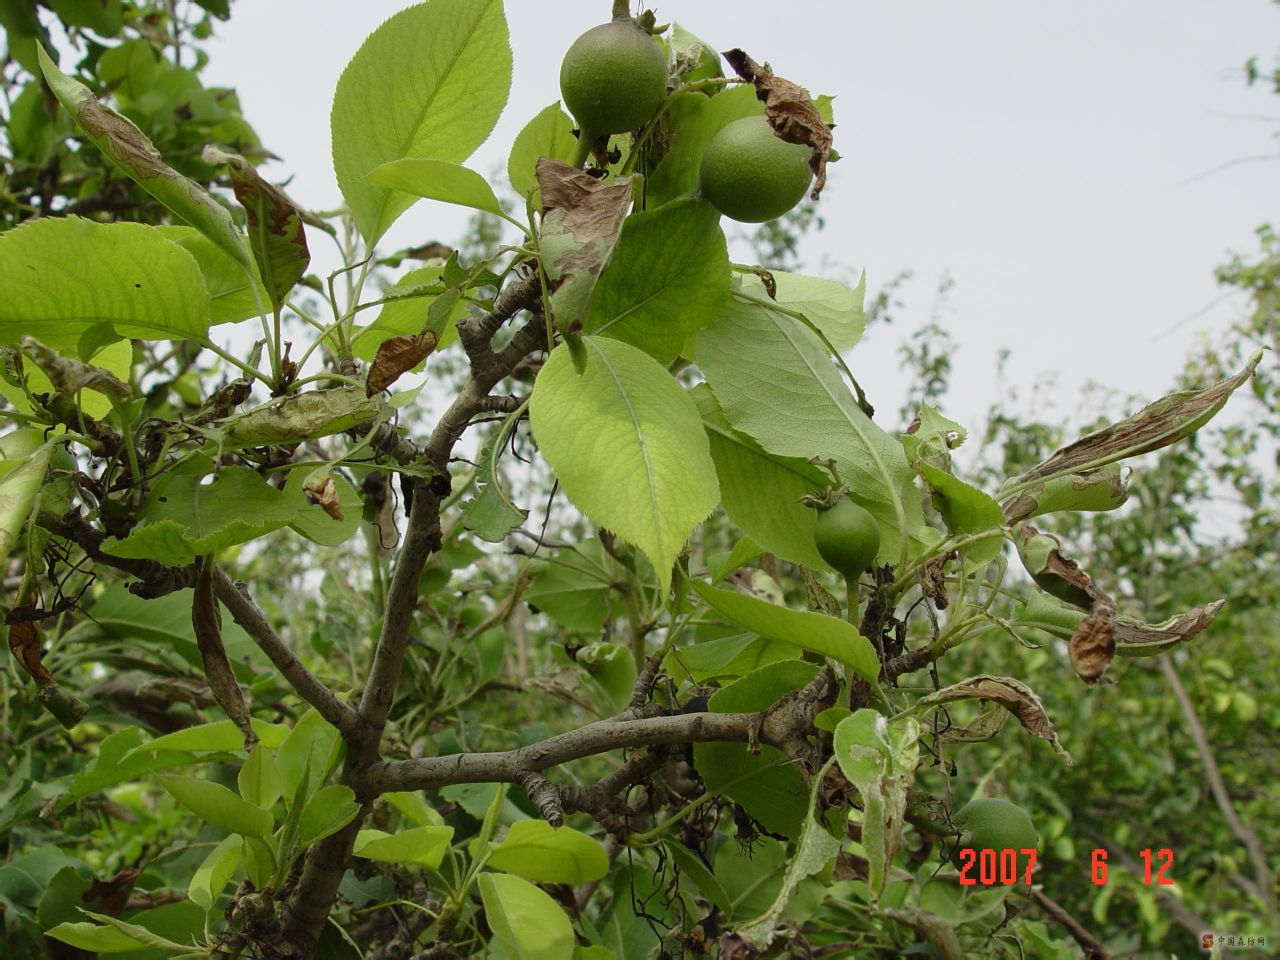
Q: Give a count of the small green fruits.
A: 4